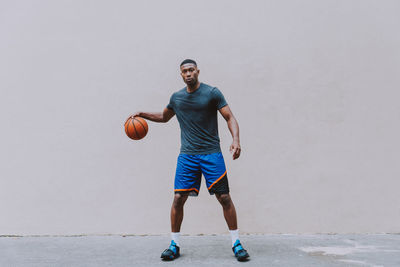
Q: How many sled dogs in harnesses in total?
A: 0